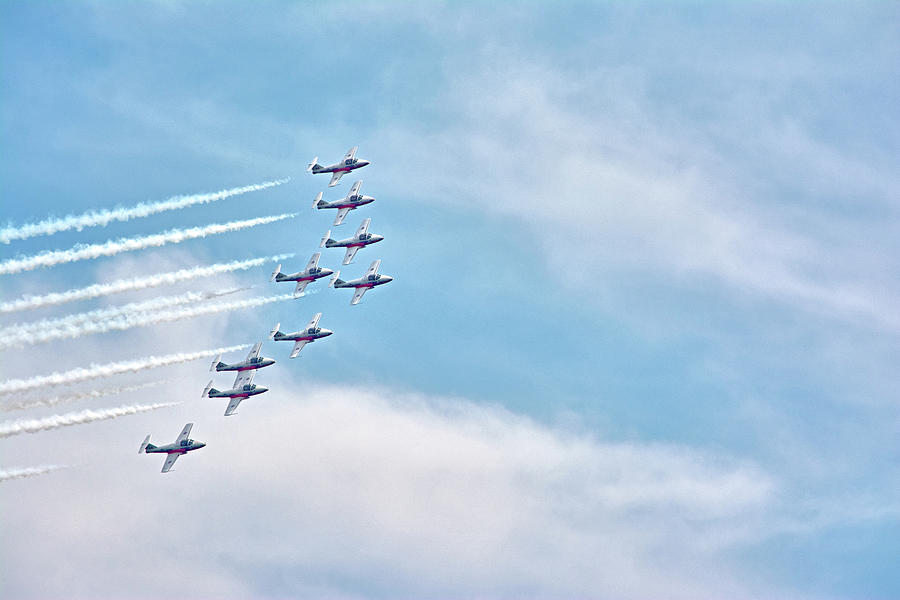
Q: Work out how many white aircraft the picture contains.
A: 9